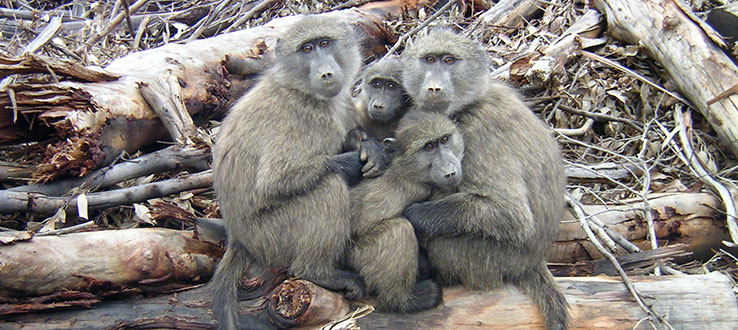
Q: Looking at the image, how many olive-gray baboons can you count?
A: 4